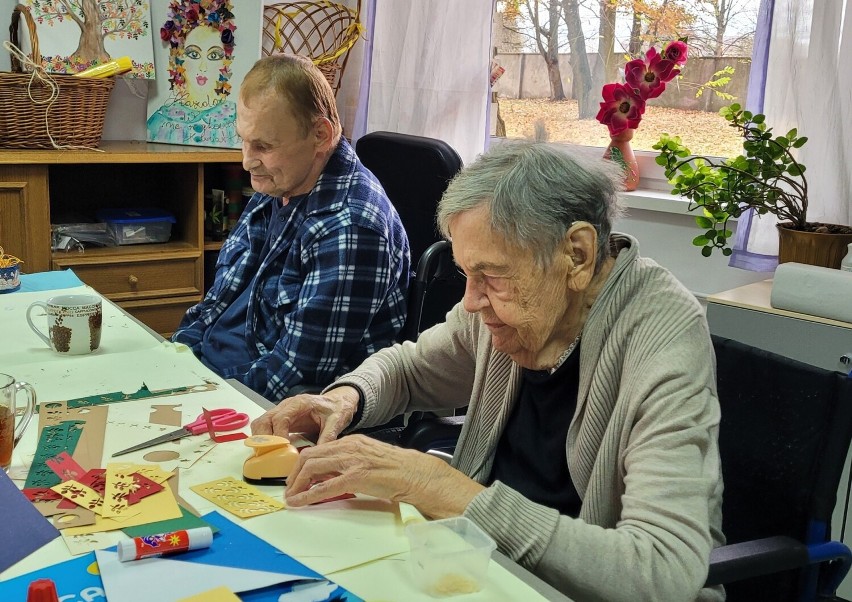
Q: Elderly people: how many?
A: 2